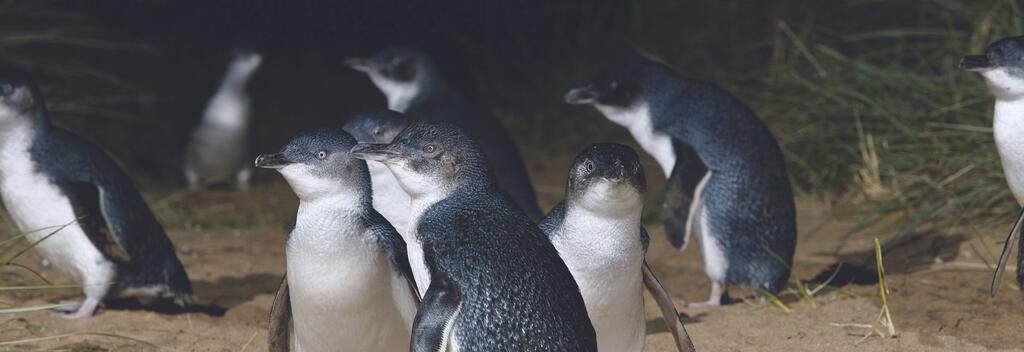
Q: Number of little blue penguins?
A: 9